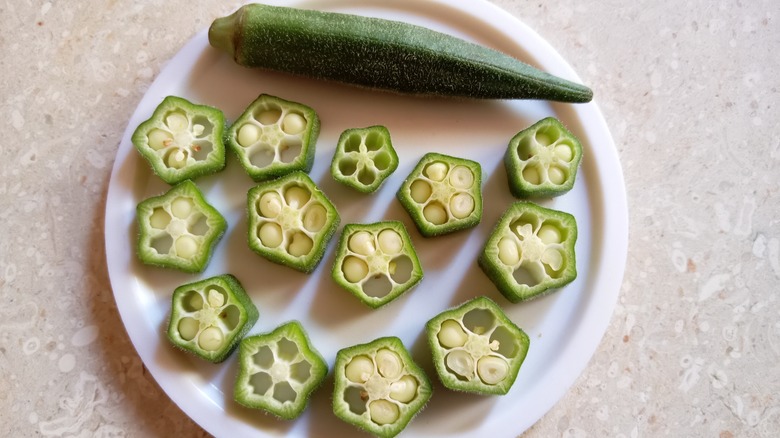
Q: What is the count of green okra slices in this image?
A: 13